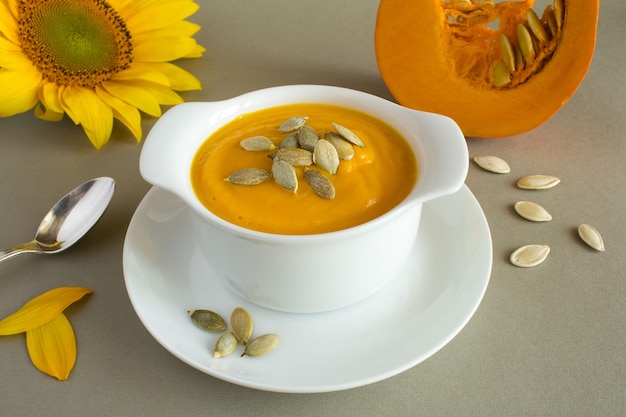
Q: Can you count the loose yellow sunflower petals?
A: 2